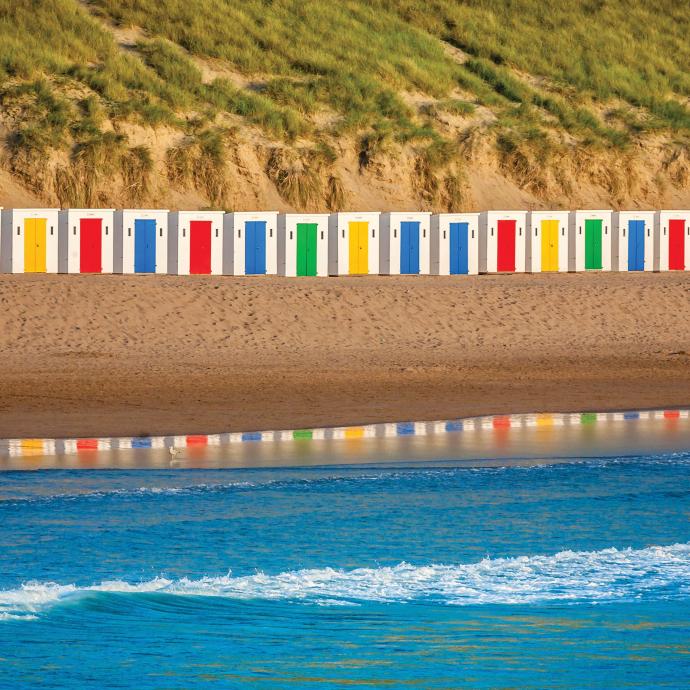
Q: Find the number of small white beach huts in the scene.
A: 14